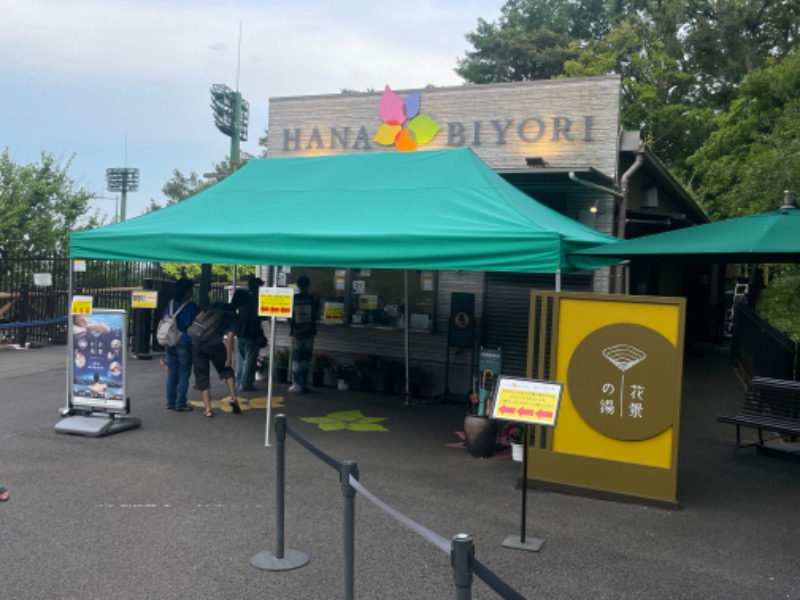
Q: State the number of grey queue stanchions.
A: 3